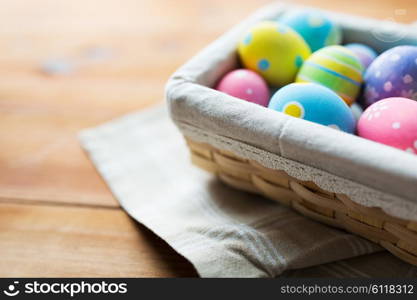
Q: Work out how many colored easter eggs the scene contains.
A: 8